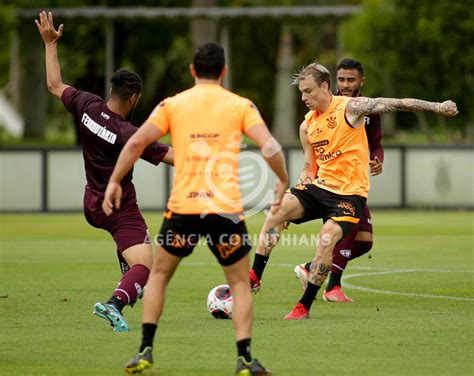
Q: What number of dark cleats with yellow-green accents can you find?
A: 2